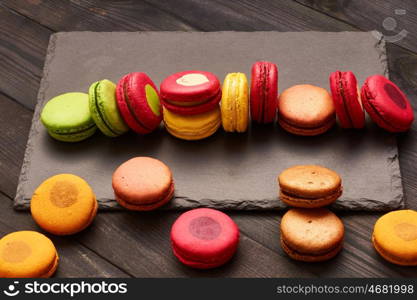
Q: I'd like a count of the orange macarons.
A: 3